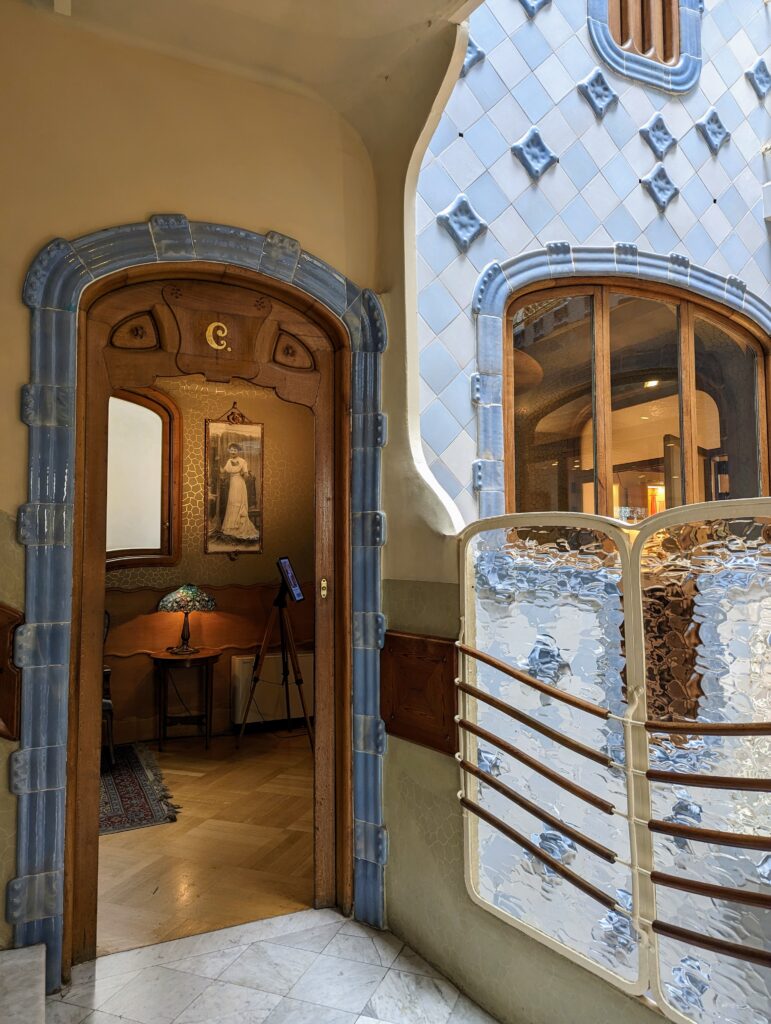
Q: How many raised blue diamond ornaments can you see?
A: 9